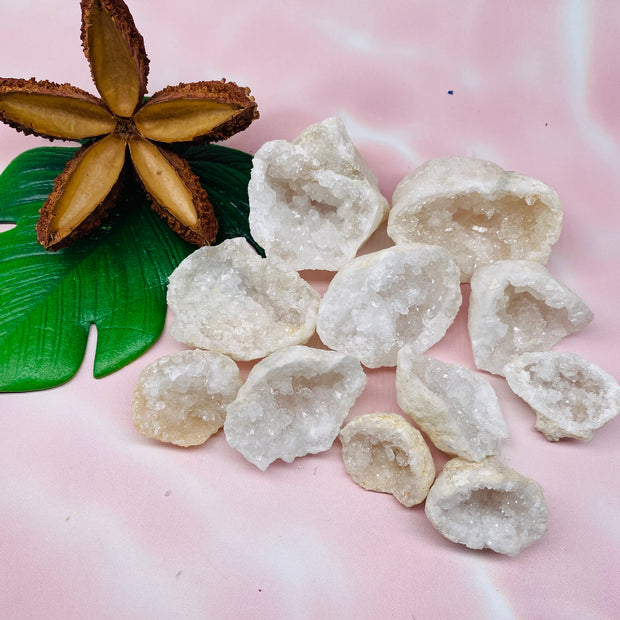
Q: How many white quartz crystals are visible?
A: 11